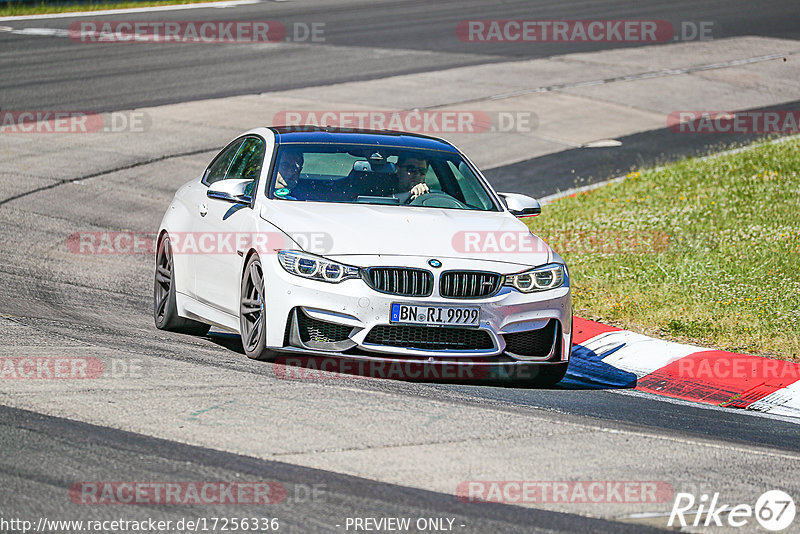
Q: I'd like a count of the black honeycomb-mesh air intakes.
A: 3